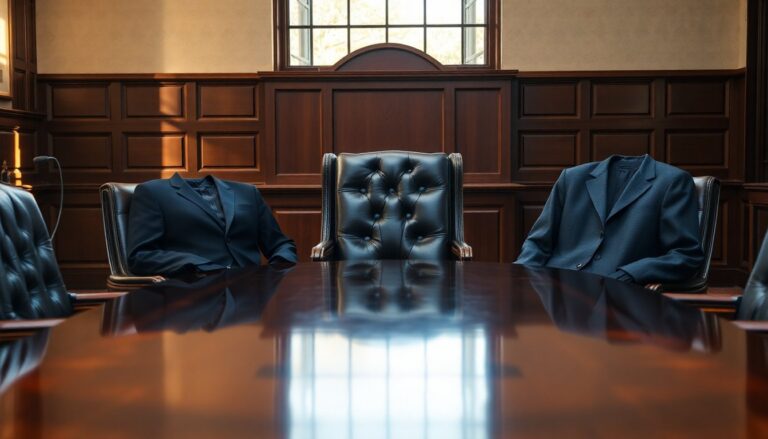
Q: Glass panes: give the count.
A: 12